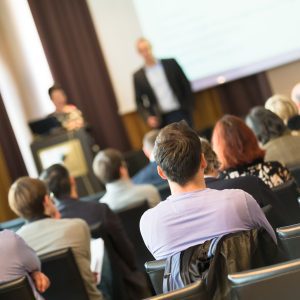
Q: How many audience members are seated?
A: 11